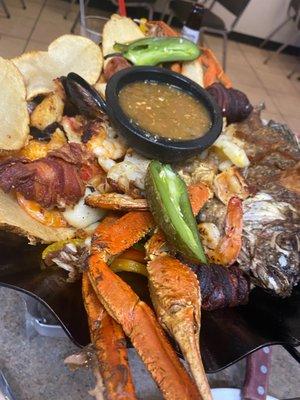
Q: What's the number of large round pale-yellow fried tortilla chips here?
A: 4